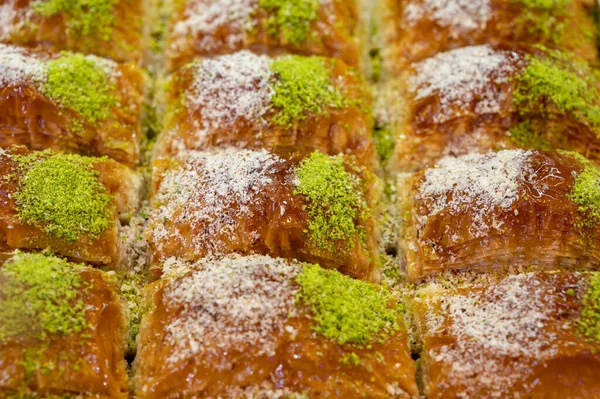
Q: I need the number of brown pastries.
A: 12